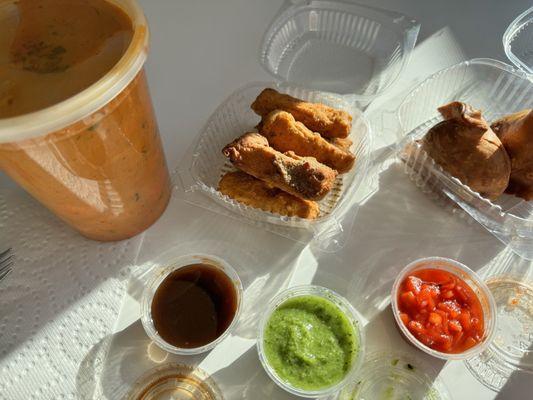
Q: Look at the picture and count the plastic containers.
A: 6